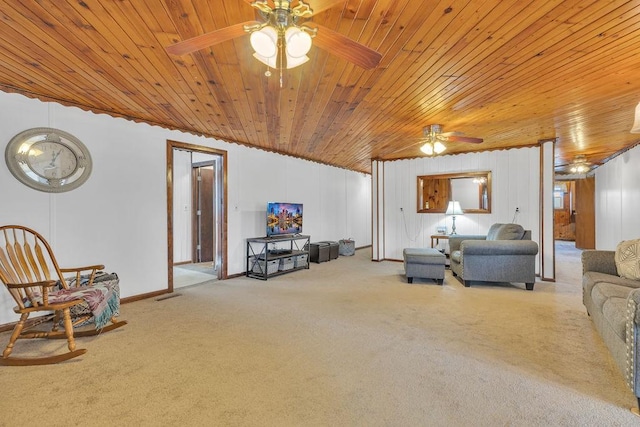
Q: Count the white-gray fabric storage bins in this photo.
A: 3